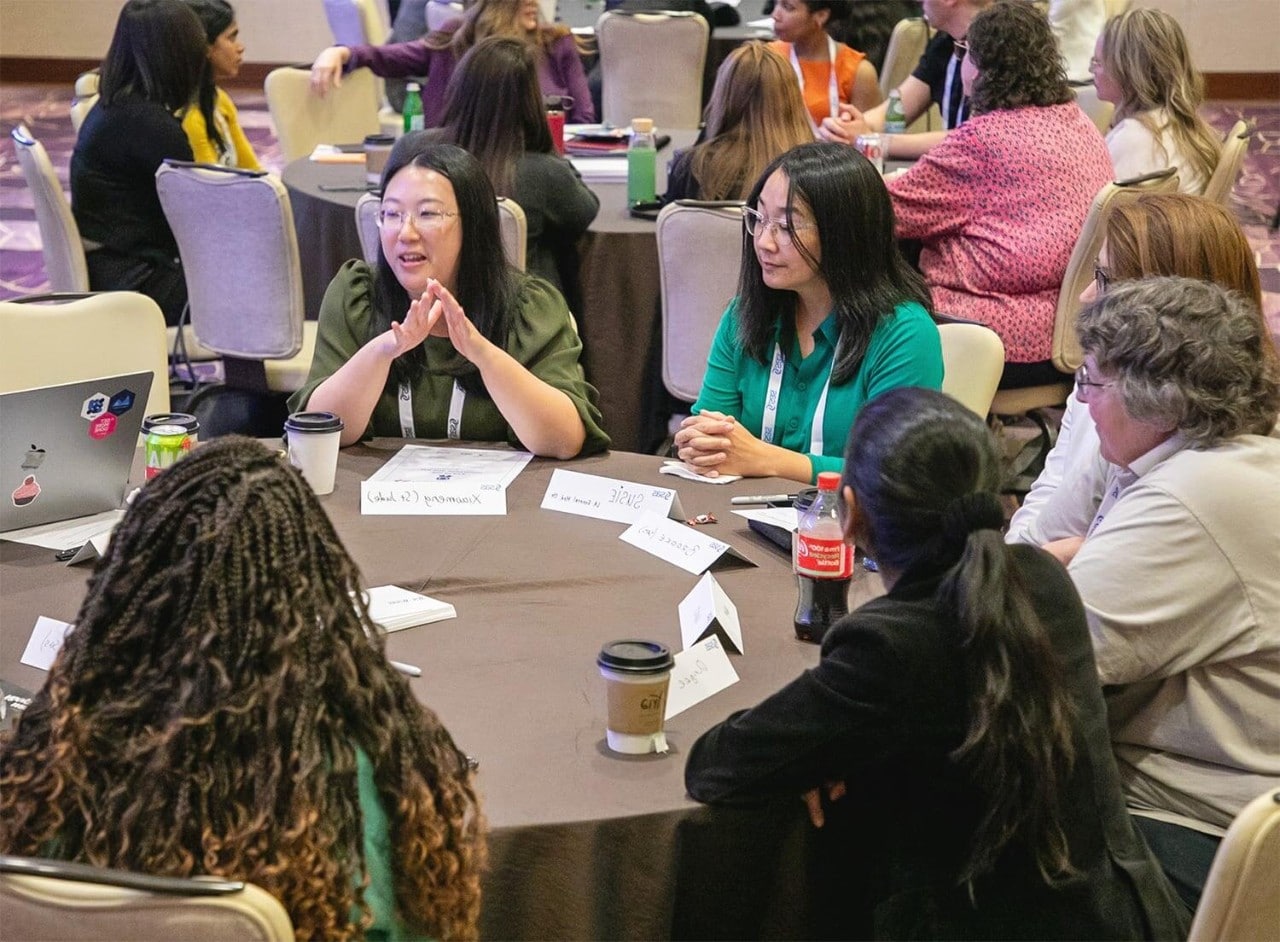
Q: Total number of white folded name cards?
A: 7